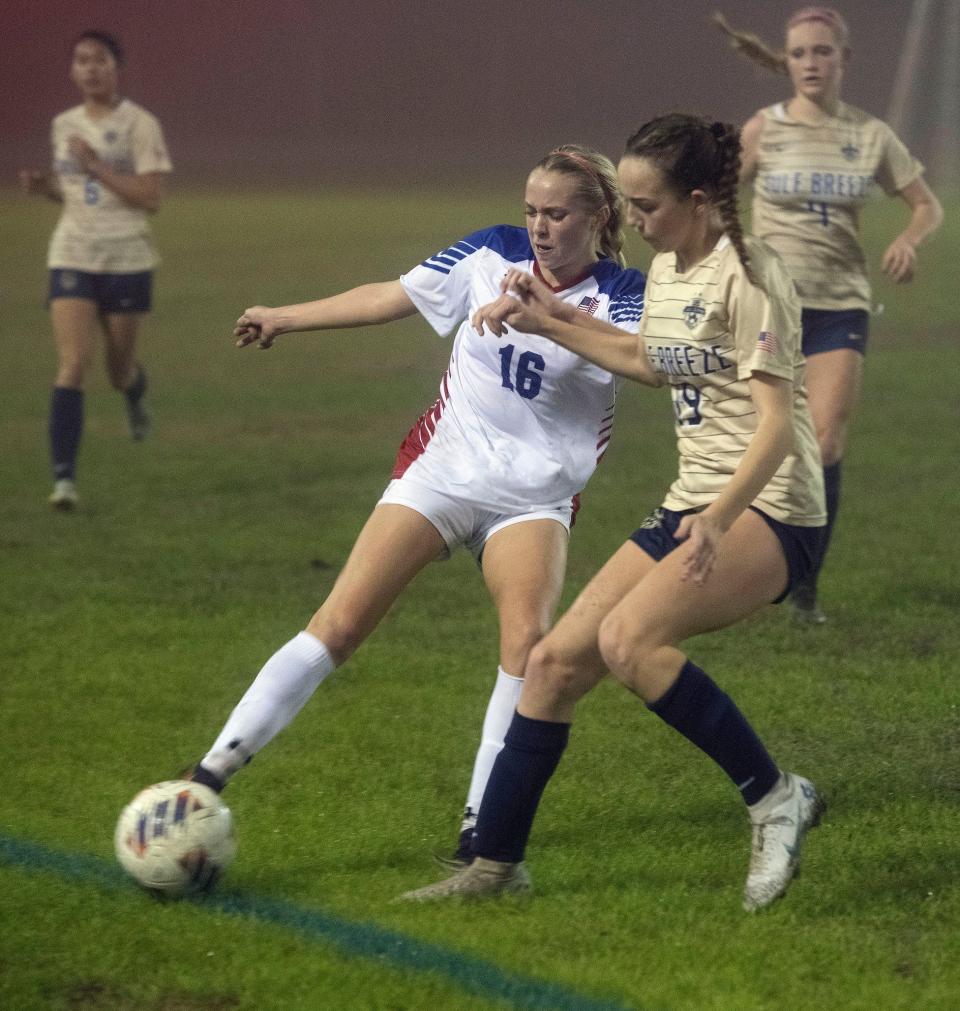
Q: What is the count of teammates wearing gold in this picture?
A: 3